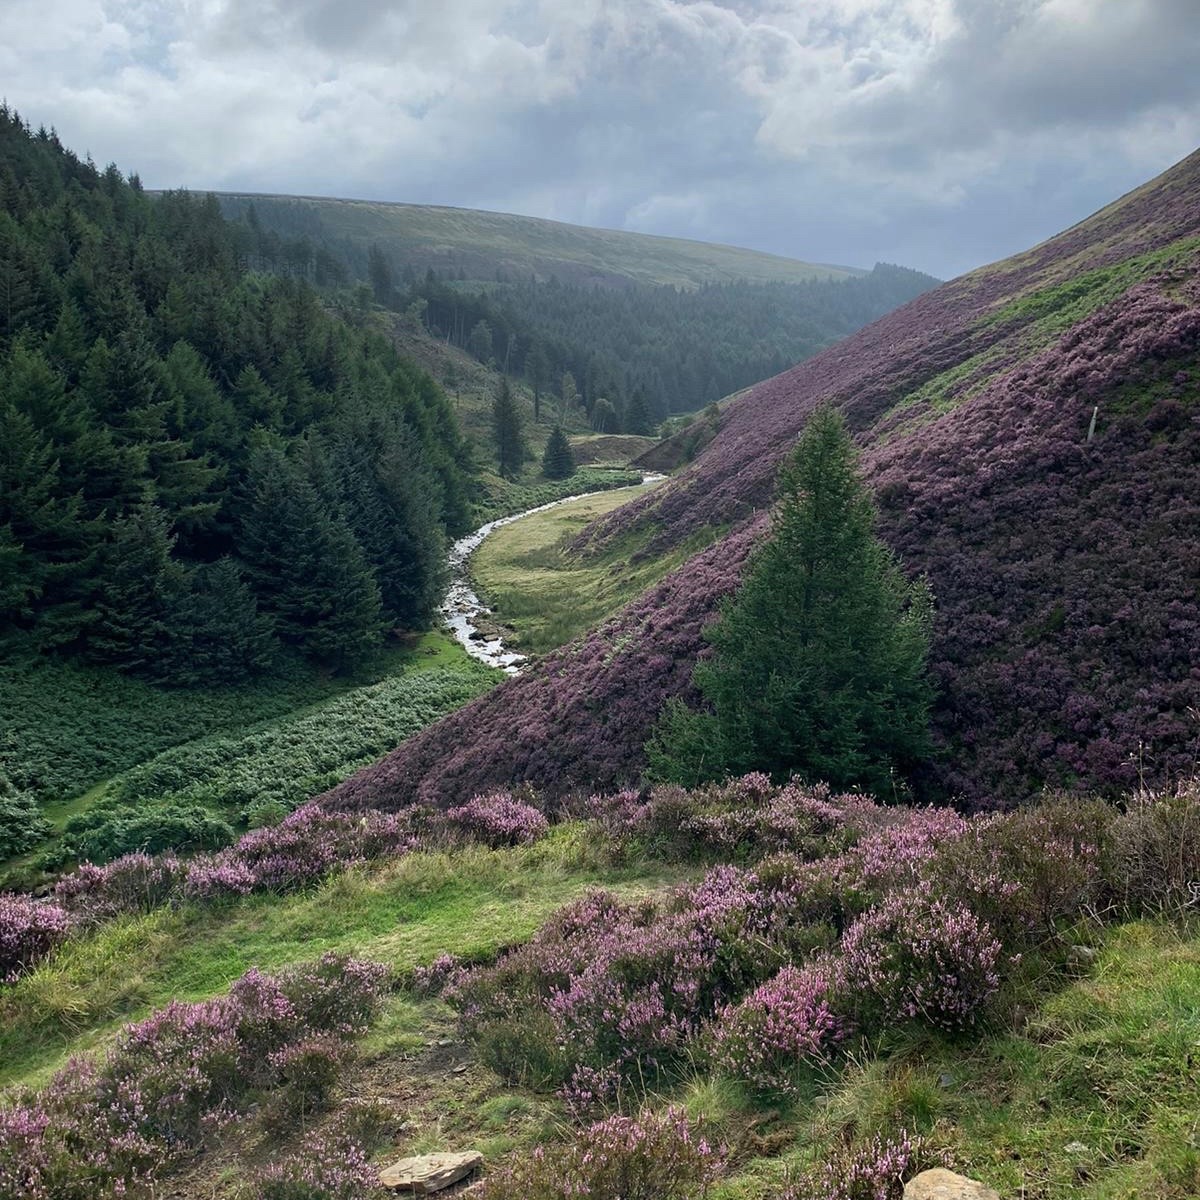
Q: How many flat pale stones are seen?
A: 2